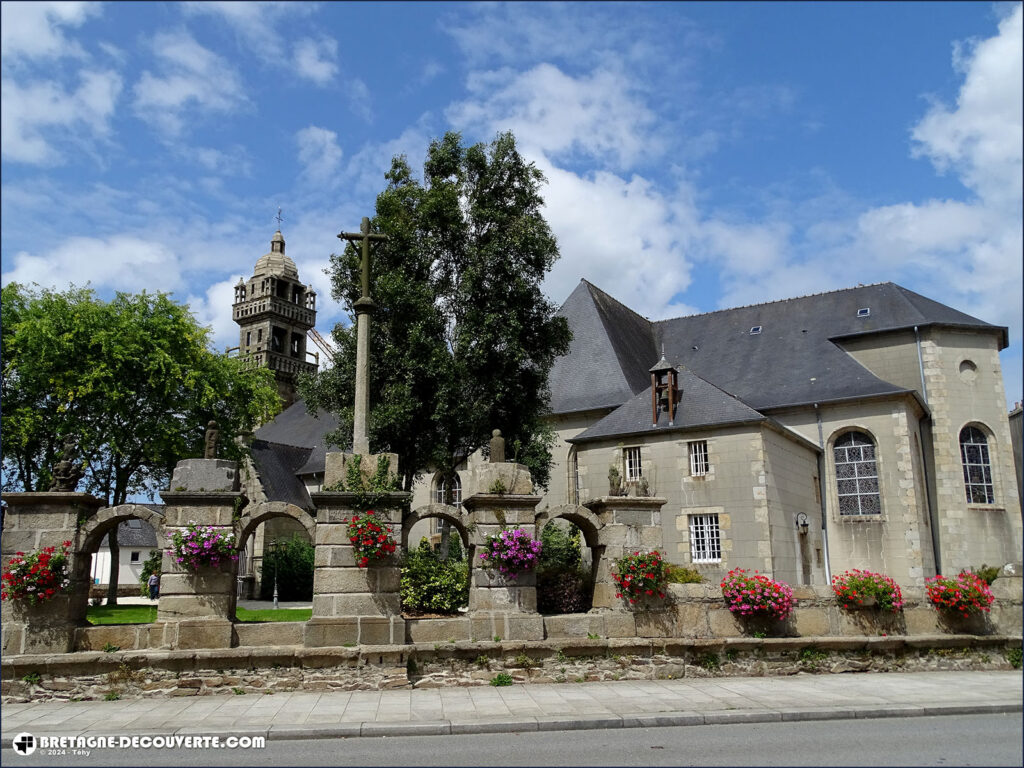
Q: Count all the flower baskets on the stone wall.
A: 8